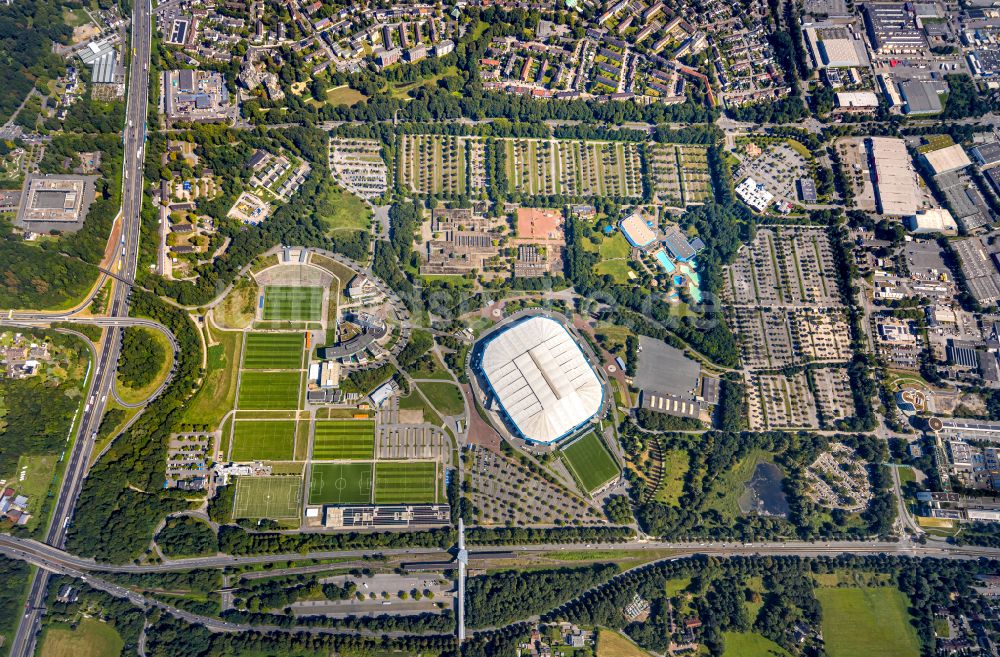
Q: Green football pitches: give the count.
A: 9